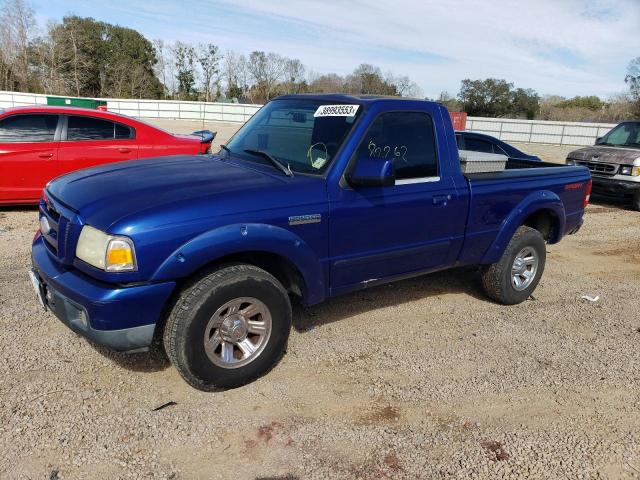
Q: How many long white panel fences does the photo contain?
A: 1